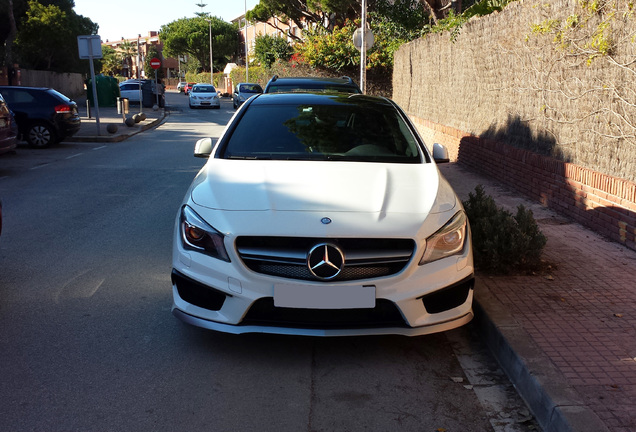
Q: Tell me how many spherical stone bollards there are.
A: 5